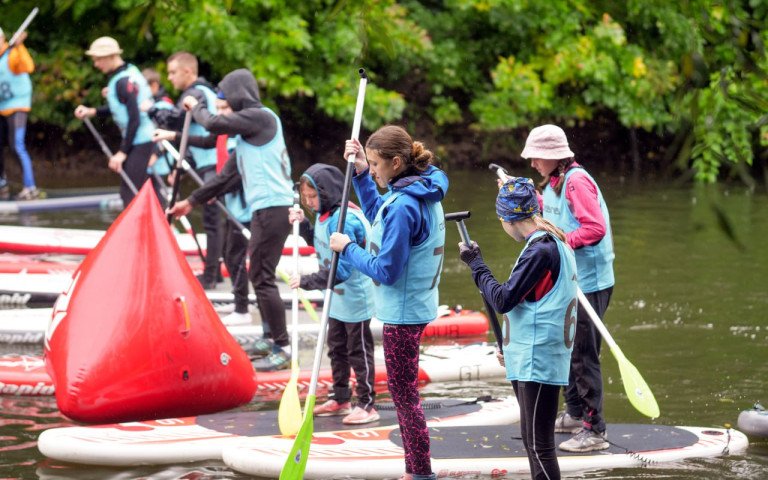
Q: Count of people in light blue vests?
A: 10